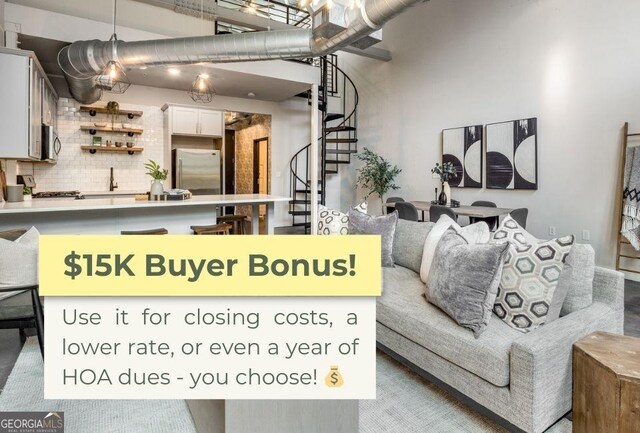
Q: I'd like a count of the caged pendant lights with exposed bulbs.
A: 2